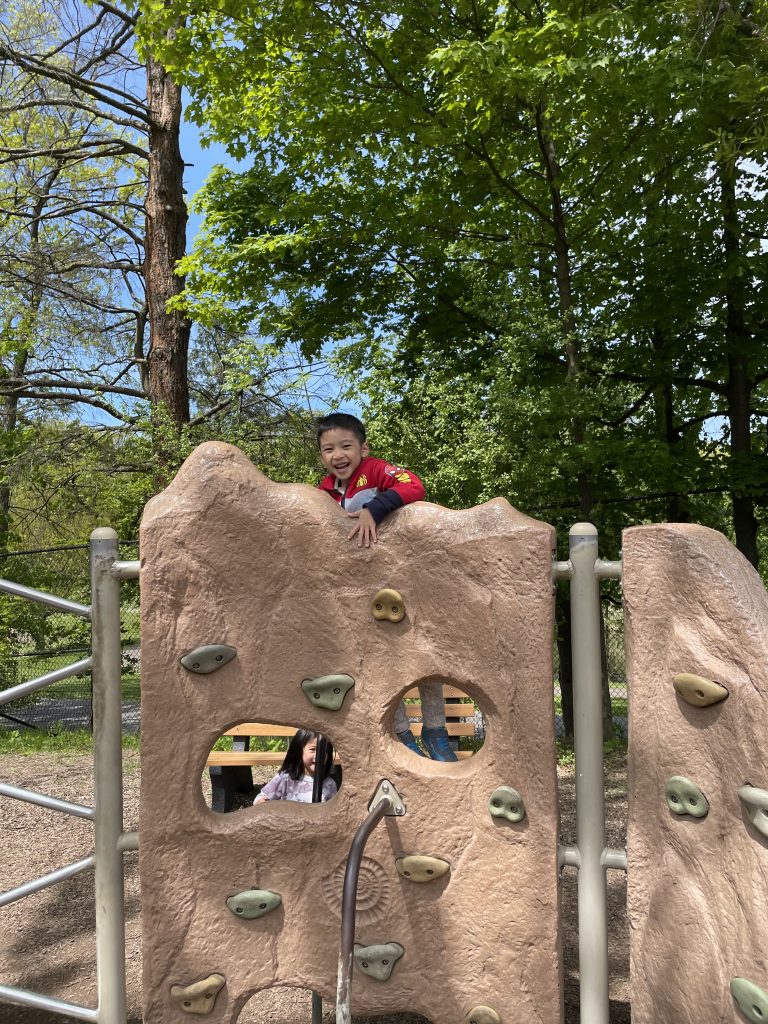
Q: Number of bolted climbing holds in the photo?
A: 13